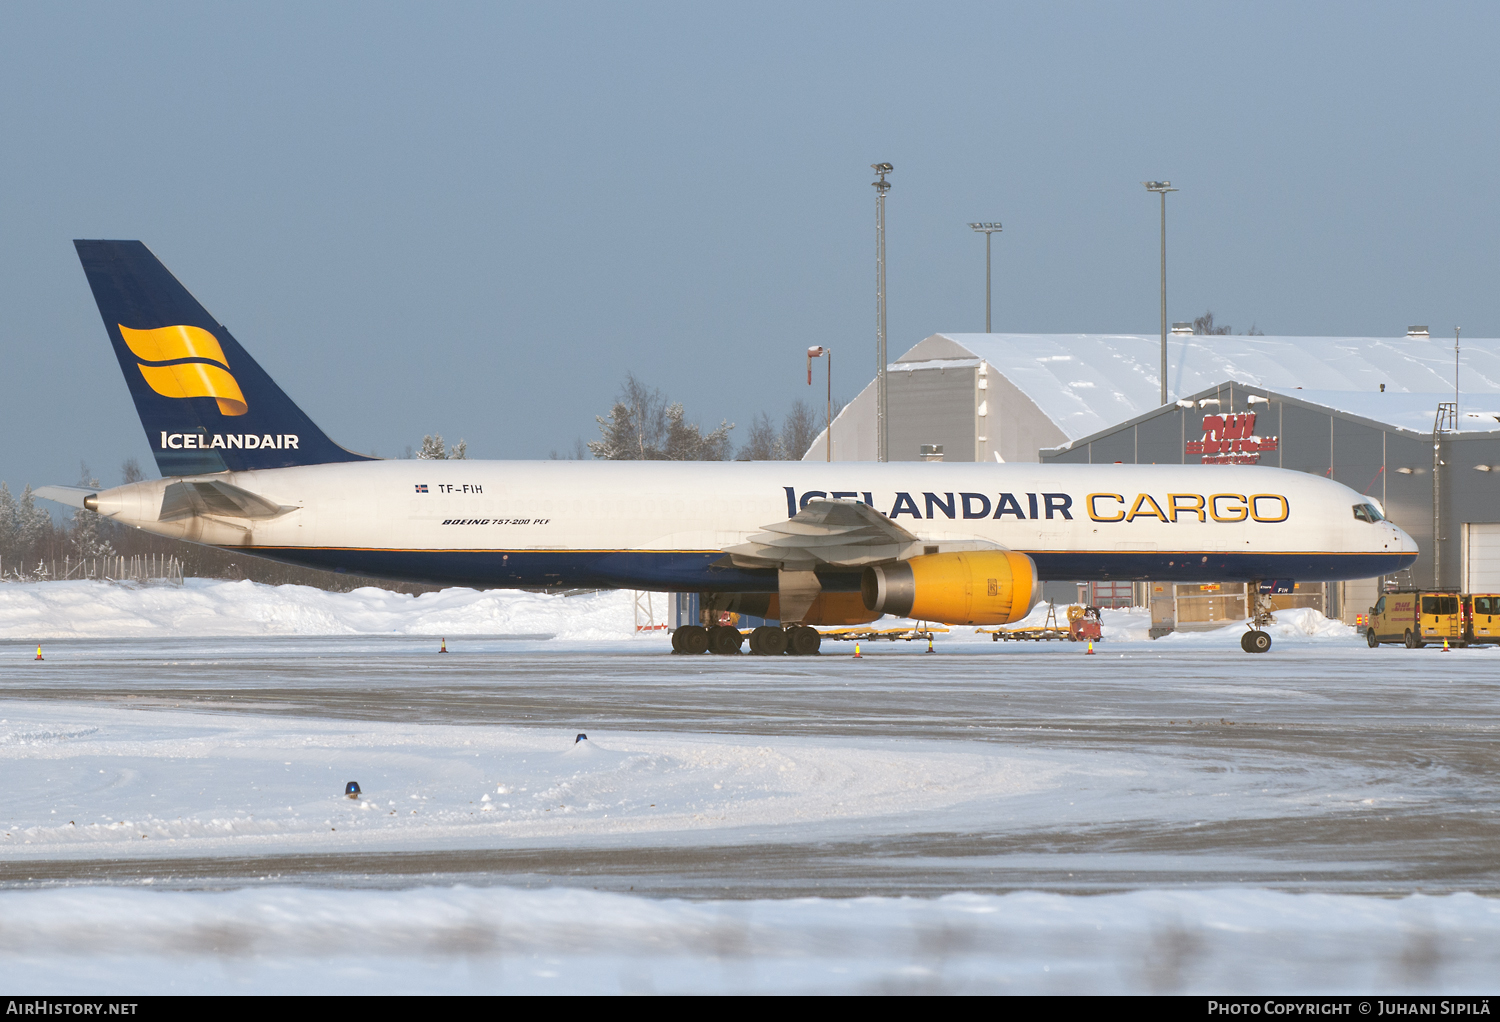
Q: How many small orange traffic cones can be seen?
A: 6